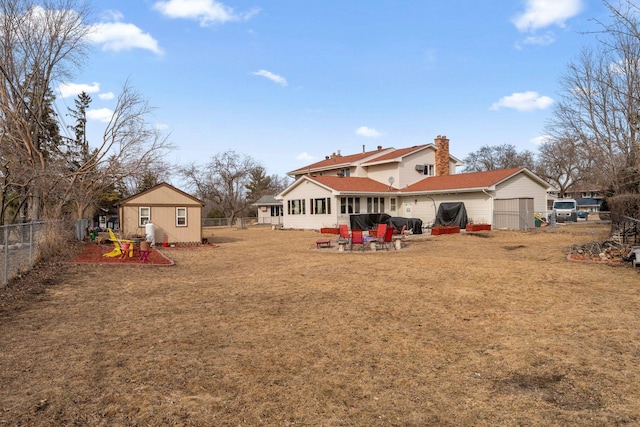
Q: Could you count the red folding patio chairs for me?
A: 5